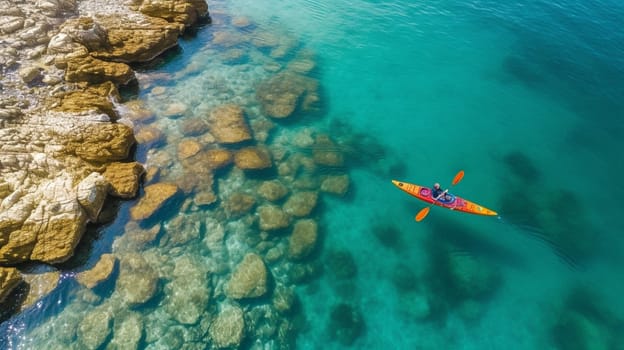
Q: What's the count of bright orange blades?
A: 2